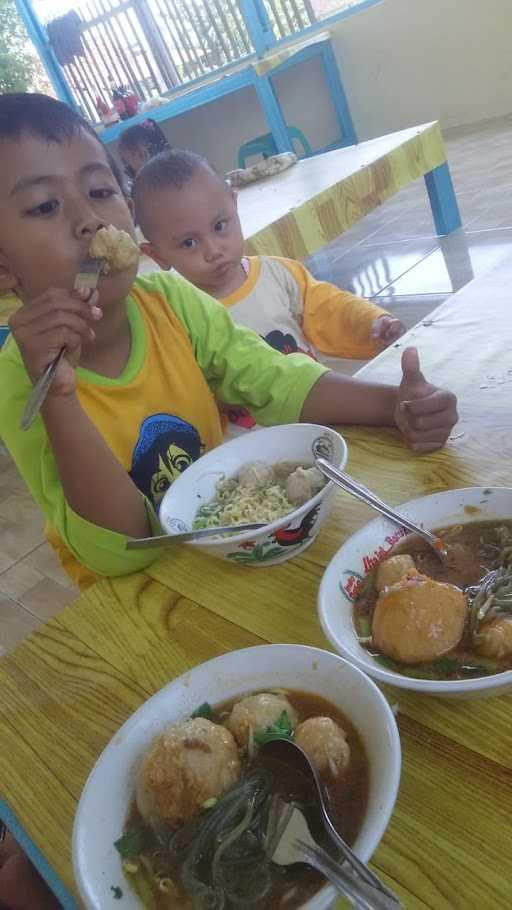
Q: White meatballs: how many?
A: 2